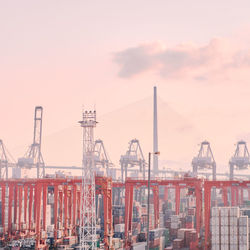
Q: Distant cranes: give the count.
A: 6